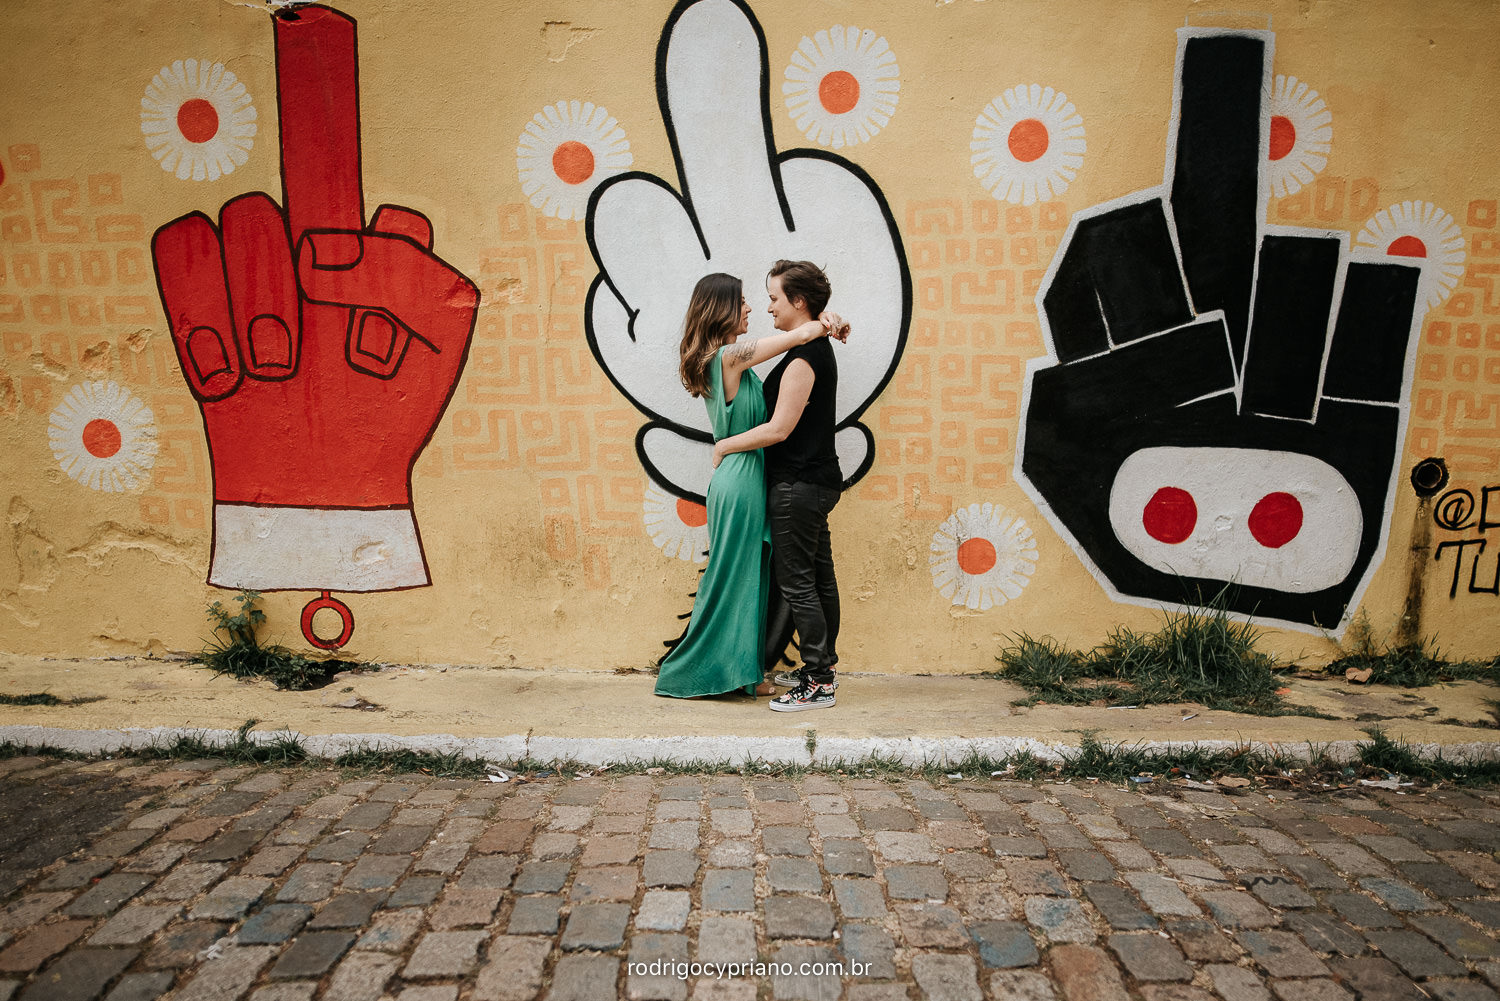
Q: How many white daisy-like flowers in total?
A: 9